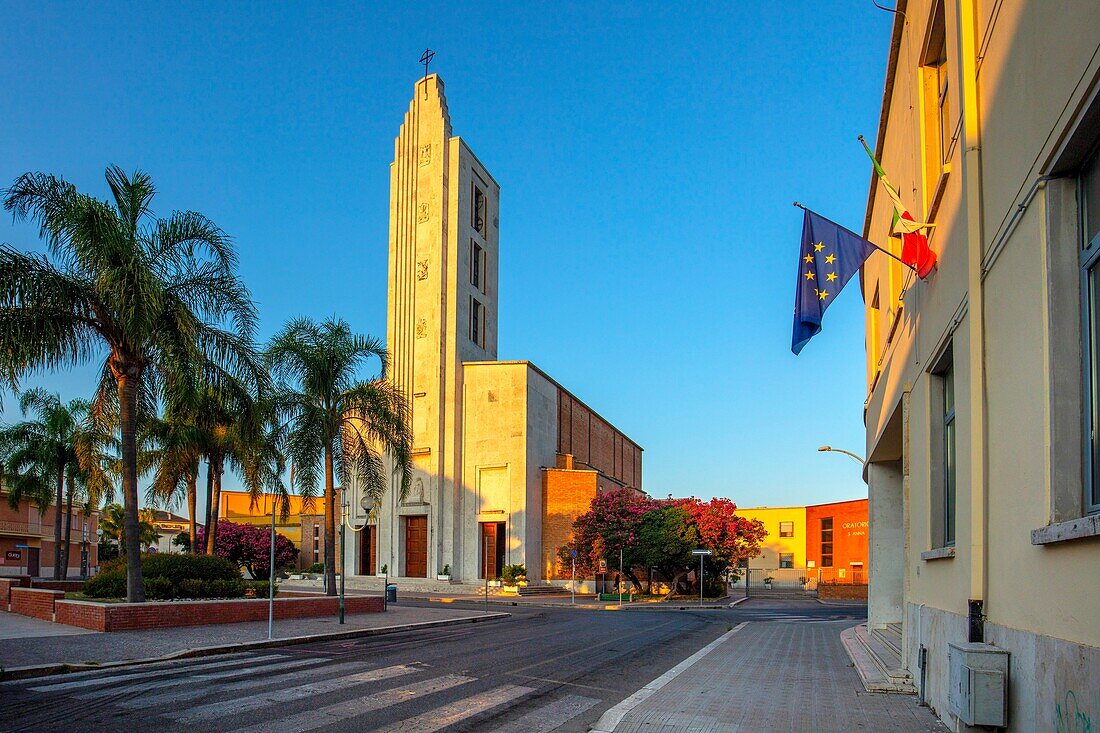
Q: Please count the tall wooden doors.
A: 3